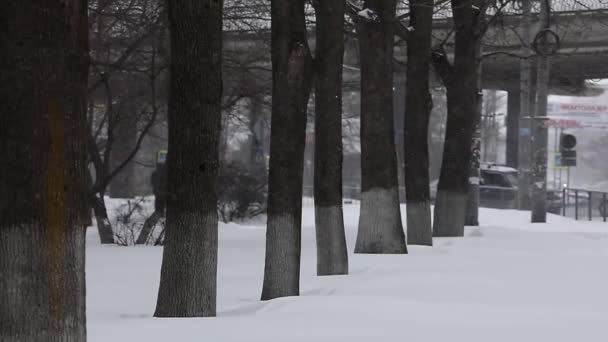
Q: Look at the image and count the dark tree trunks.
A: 7